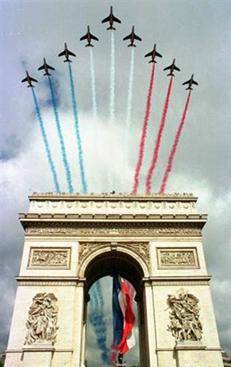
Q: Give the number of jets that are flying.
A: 9